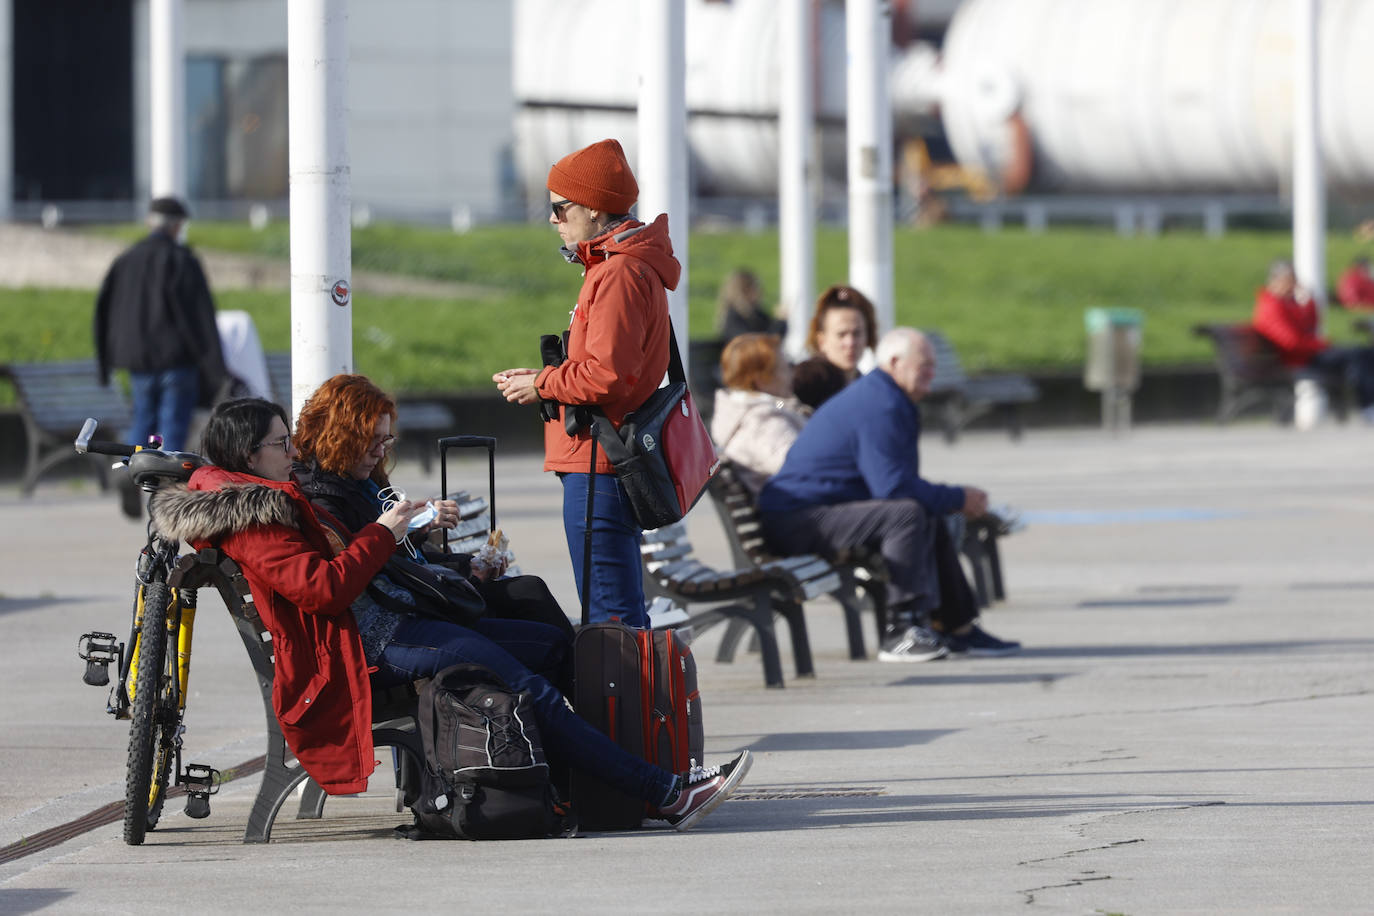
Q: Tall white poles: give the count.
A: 6